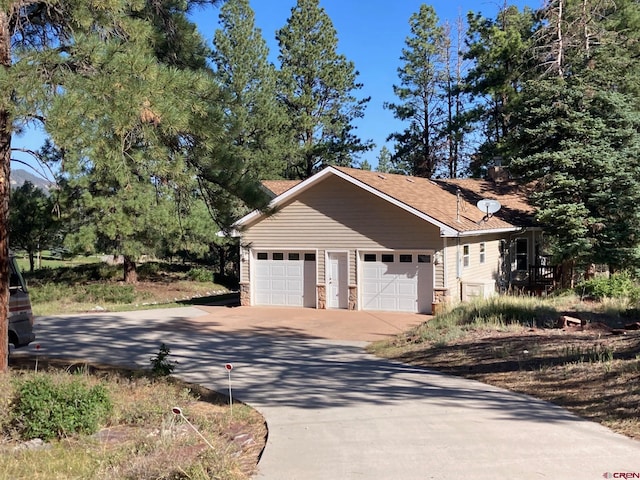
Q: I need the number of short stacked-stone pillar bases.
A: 4